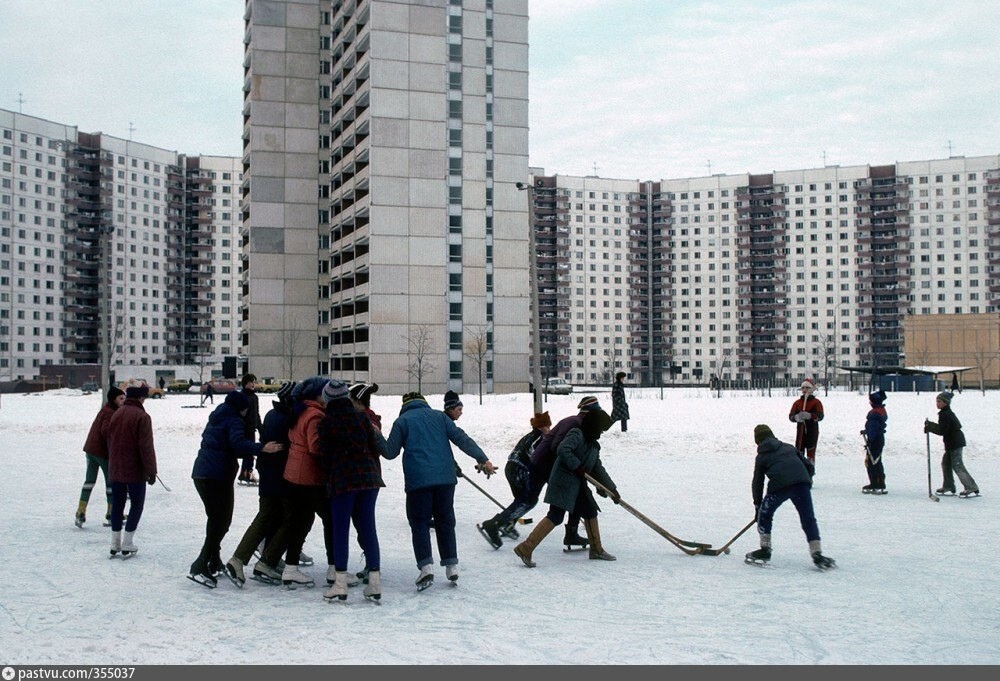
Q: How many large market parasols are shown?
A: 0